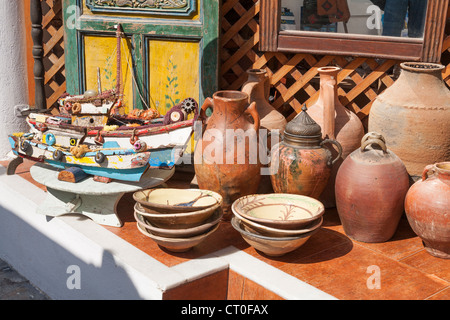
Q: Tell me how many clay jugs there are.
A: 7